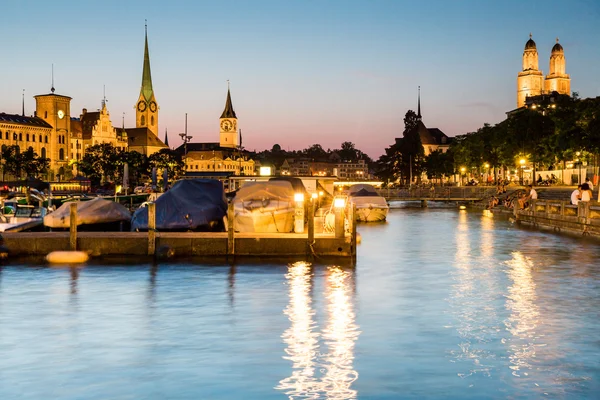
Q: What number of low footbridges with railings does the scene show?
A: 1